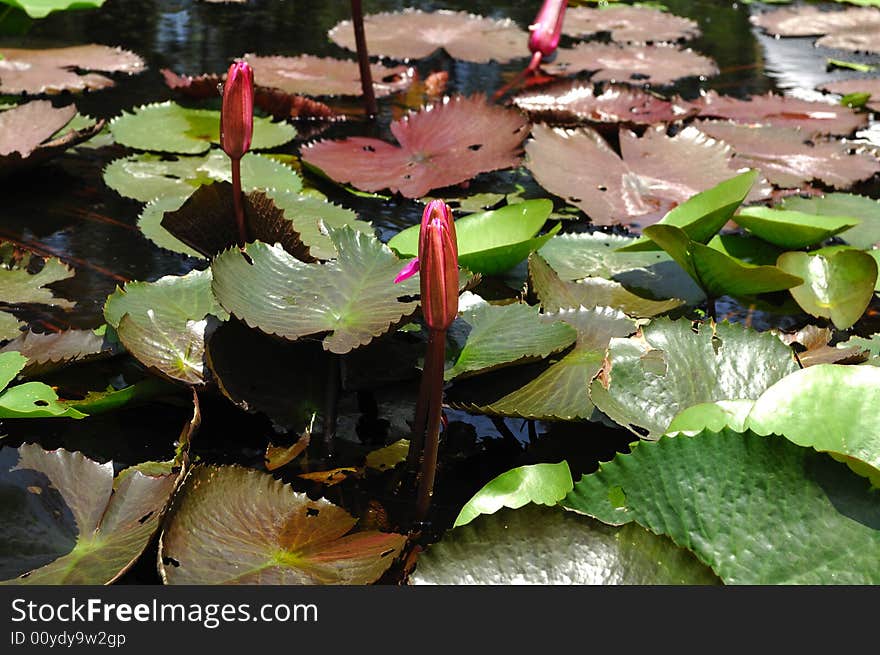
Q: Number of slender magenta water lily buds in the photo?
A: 3